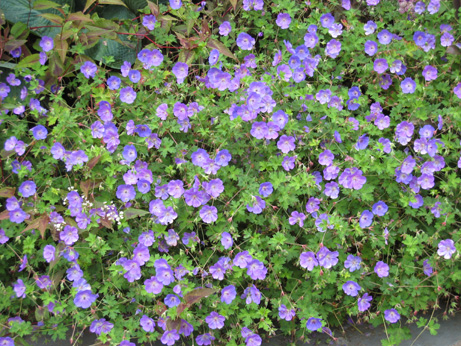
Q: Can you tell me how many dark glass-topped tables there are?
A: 0